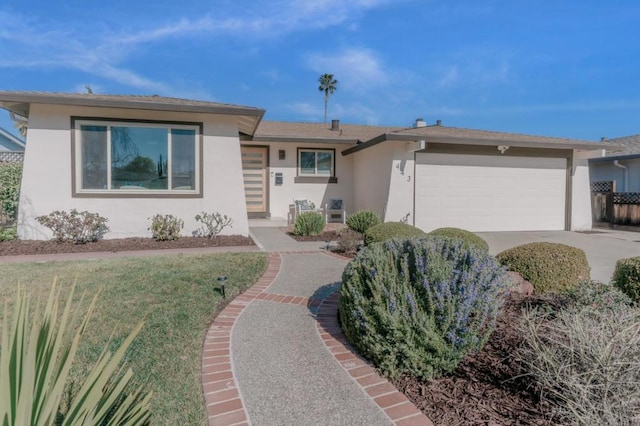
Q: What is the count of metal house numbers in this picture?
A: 3